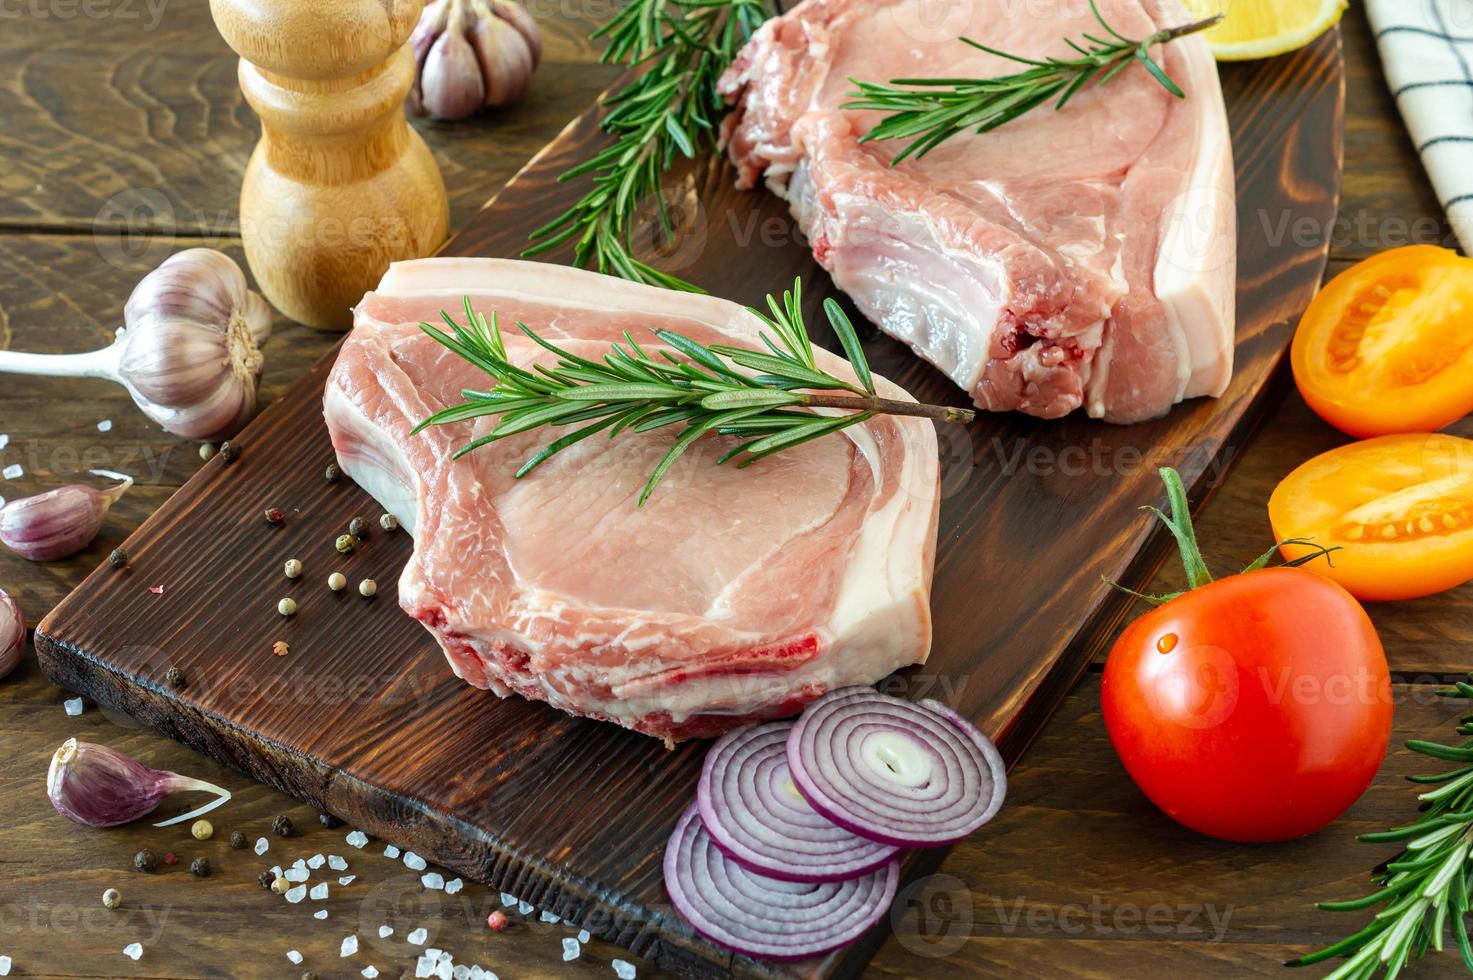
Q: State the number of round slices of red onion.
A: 3